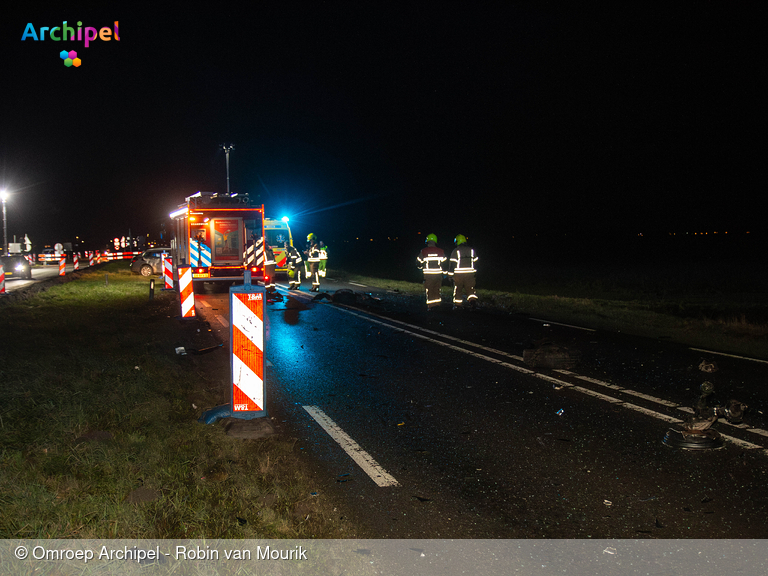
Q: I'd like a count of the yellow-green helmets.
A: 4